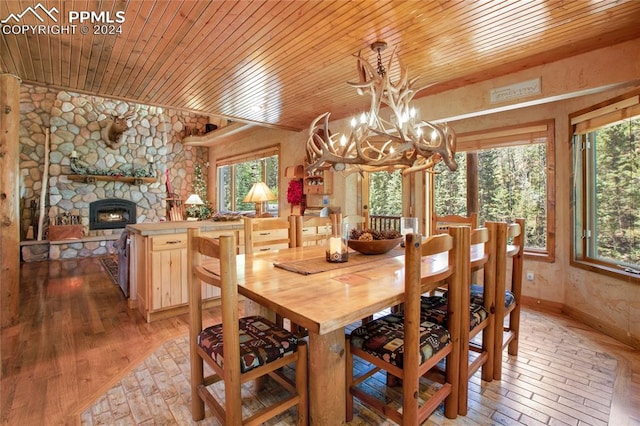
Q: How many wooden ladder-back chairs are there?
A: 8